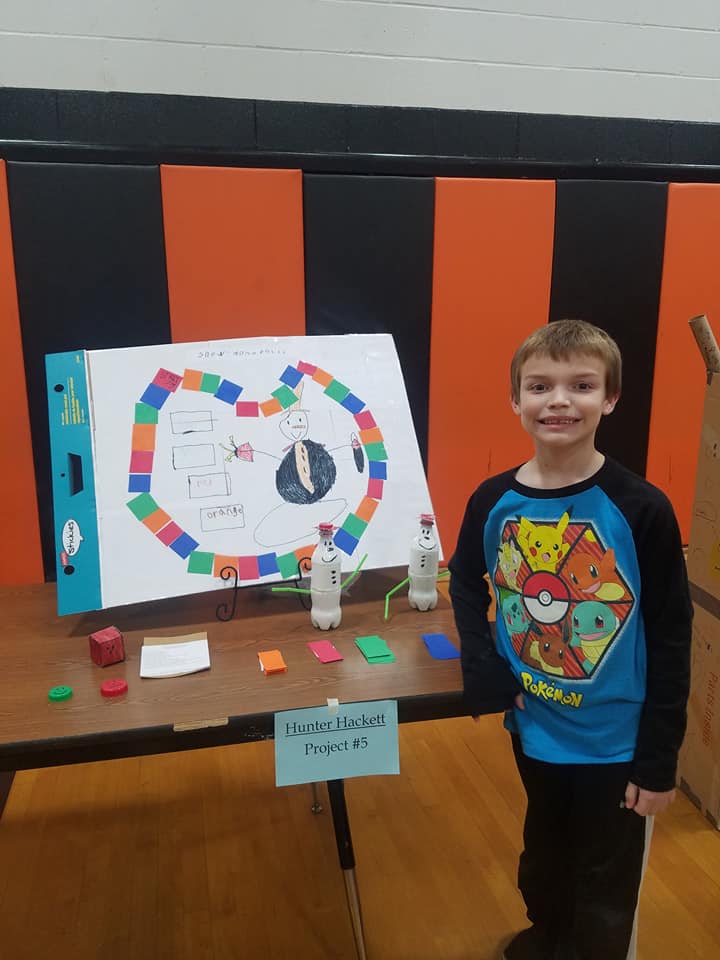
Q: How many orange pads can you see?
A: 4